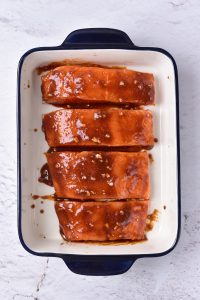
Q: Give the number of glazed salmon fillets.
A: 4